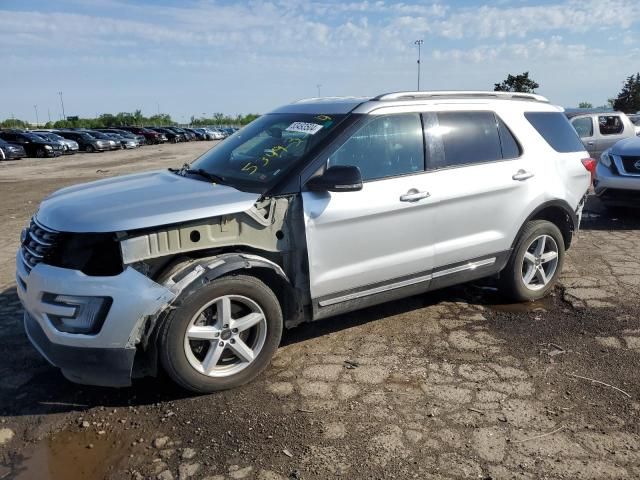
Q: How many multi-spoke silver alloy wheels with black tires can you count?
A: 2